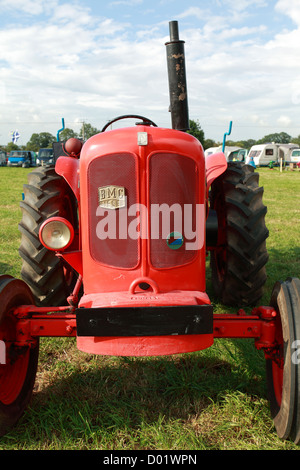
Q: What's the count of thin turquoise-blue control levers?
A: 2